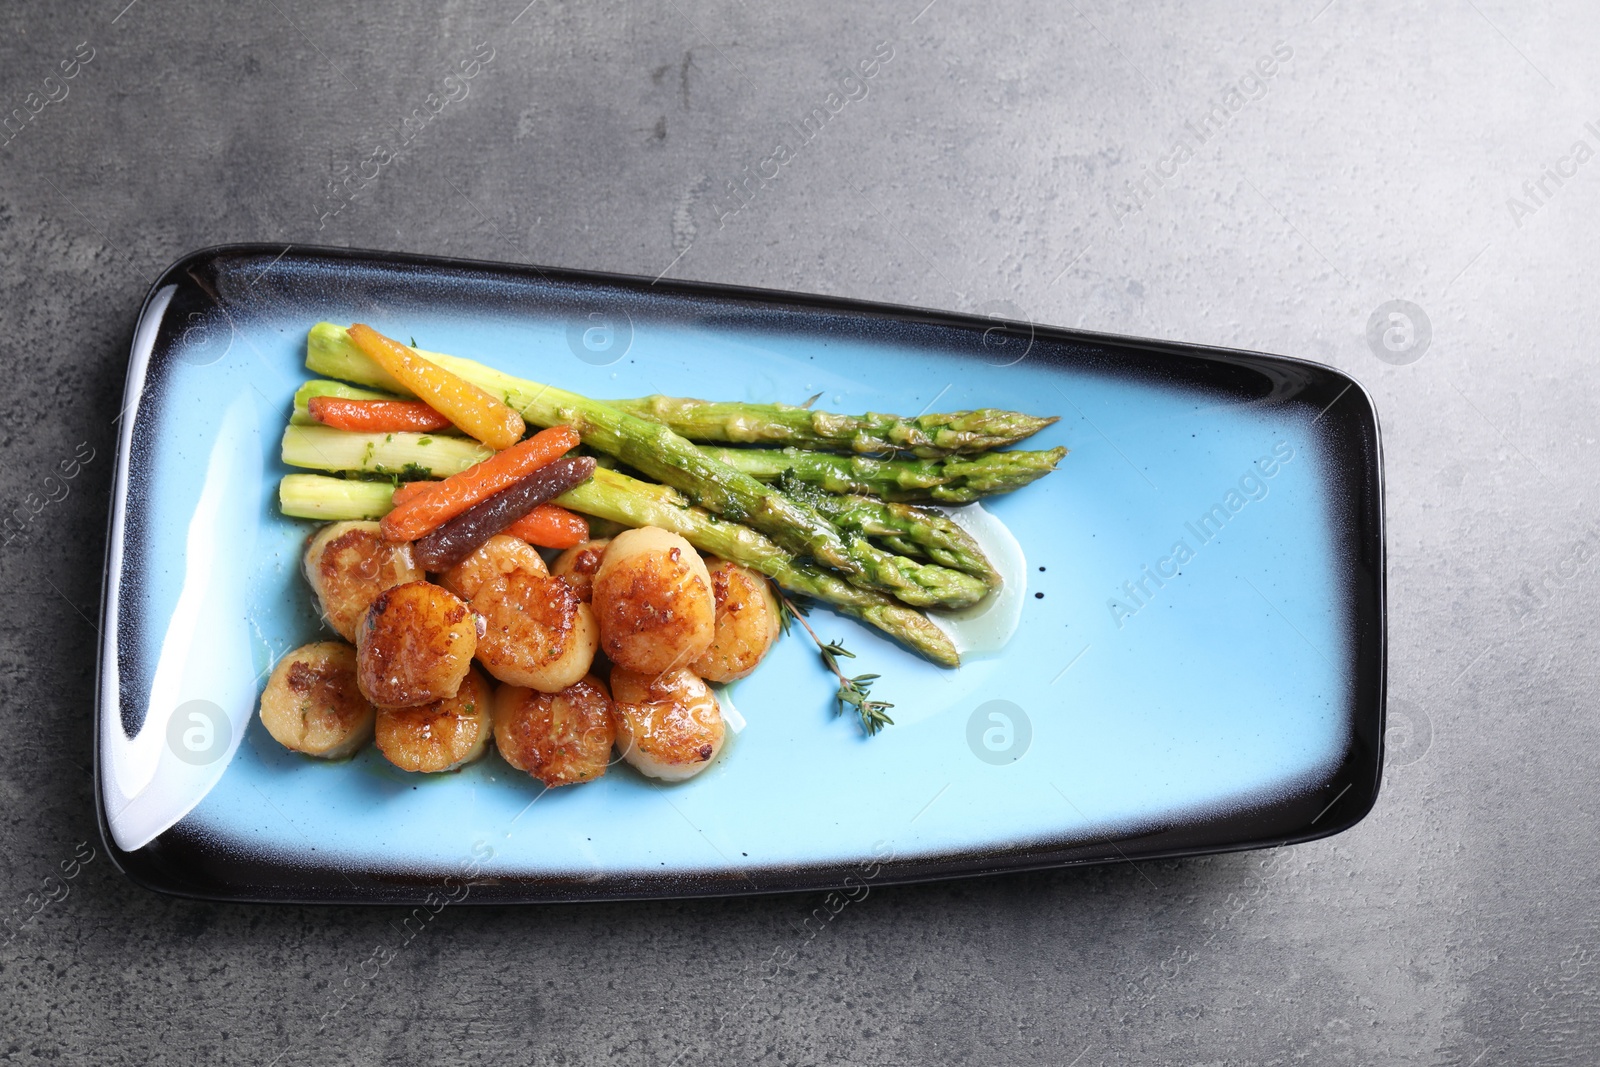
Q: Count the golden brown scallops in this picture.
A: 11